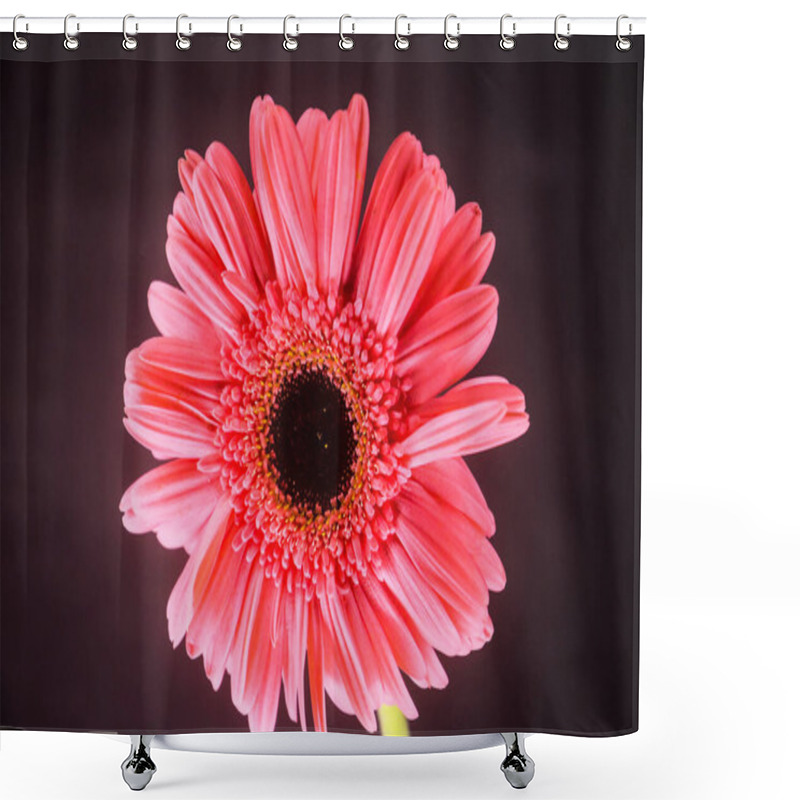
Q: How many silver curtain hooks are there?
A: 12